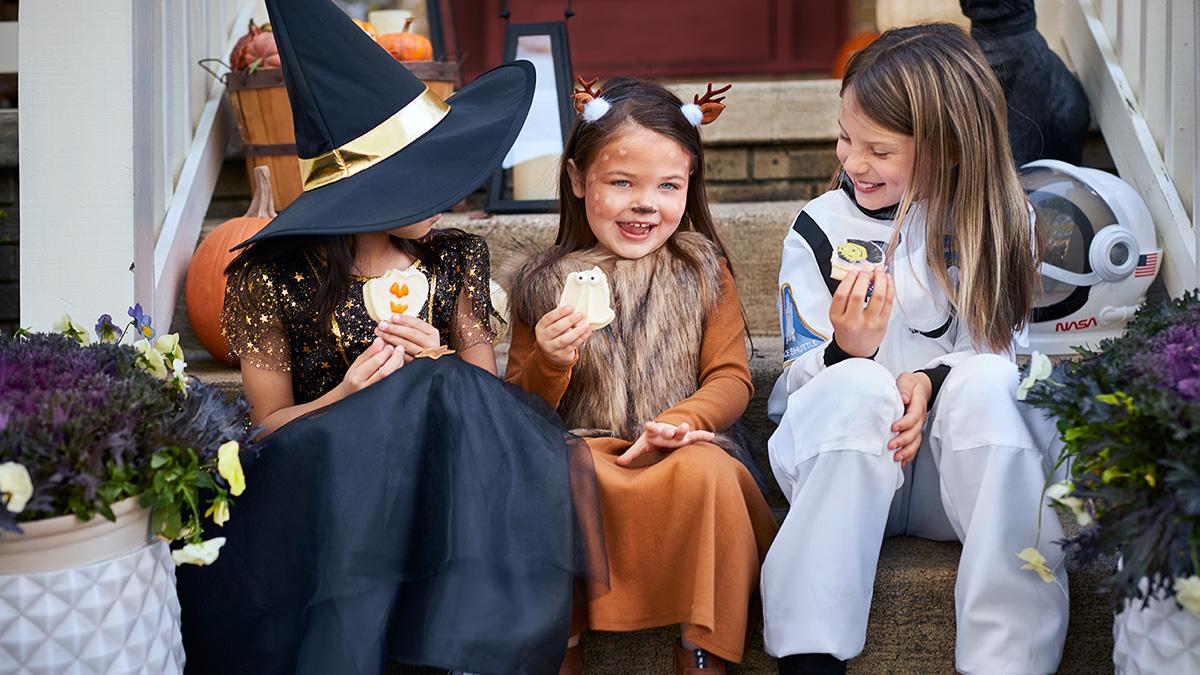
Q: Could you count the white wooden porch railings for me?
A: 2